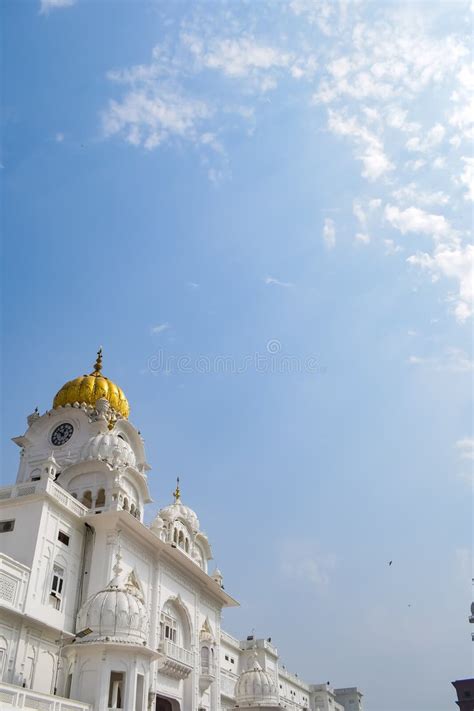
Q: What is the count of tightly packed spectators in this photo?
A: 0